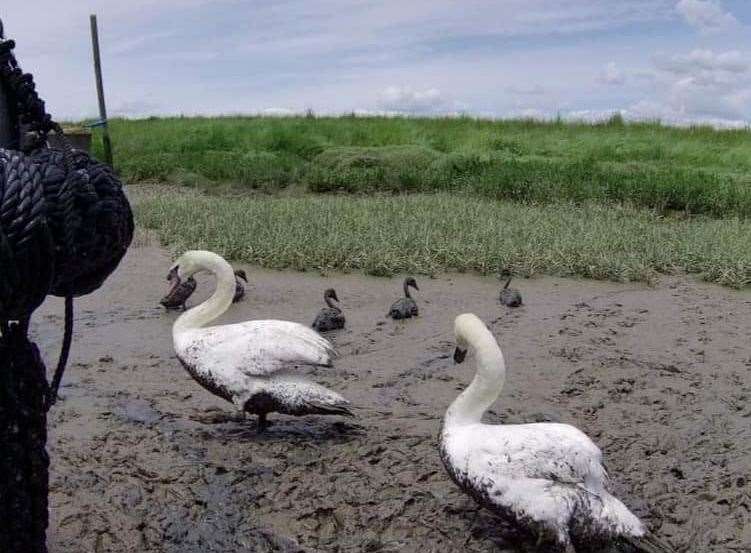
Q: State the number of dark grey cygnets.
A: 5